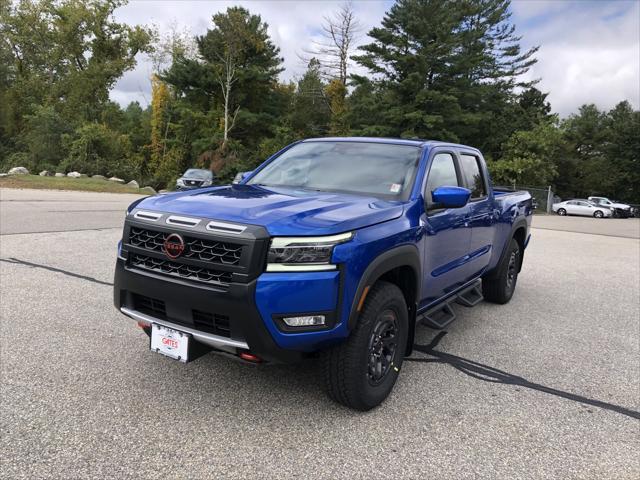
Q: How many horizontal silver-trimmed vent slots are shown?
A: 3